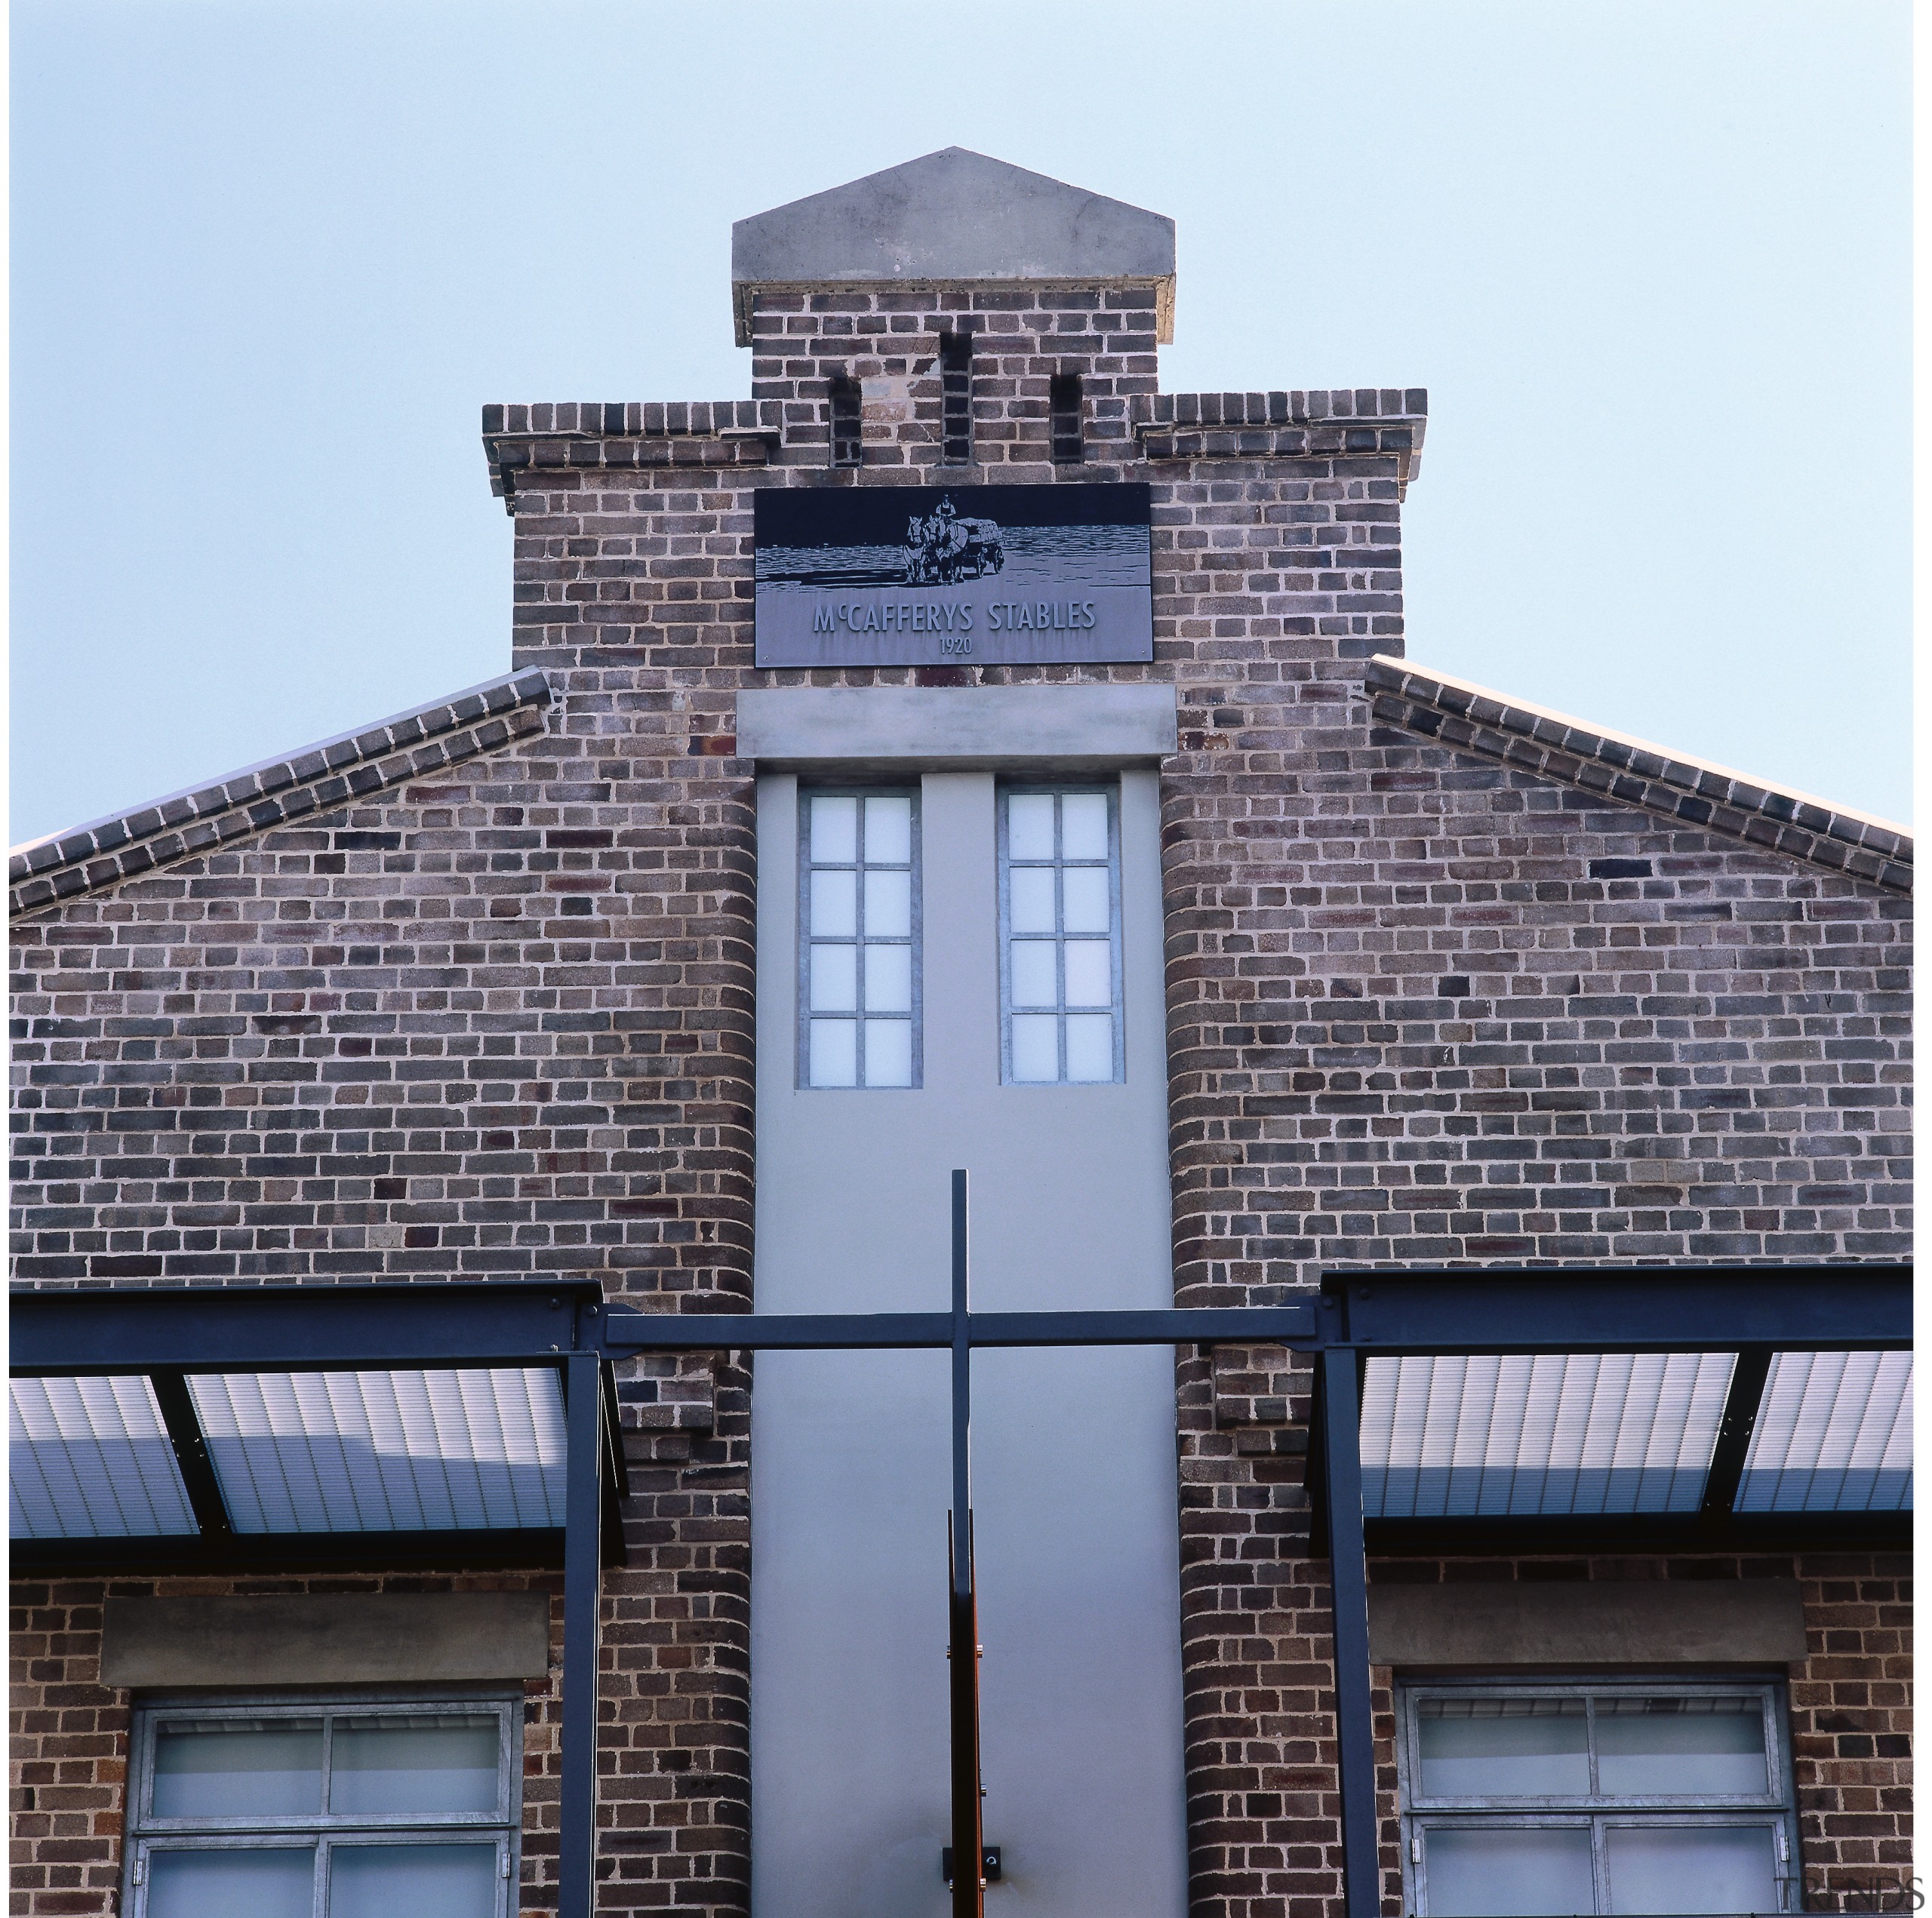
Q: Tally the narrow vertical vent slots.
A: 3